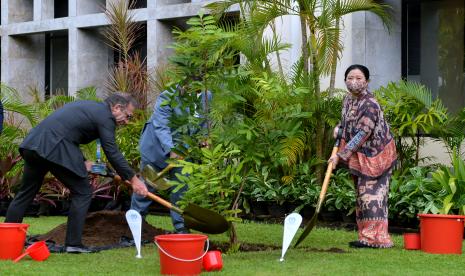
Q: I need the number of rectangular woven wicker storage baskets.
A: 0